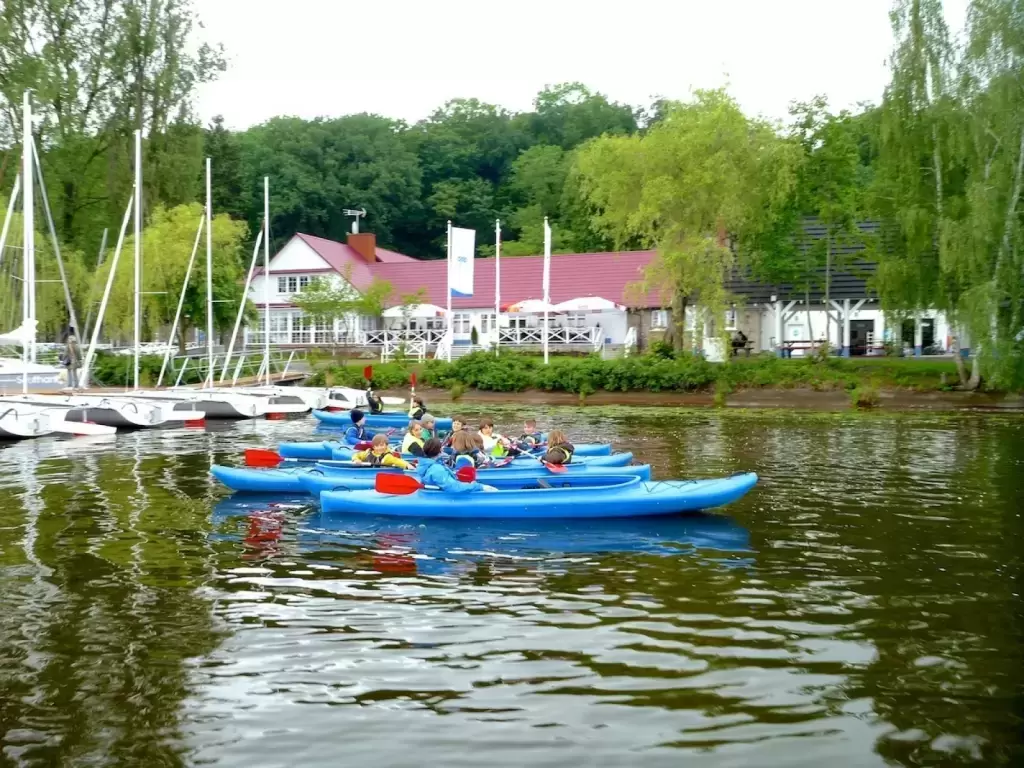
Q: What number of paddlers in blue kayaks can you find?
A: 13